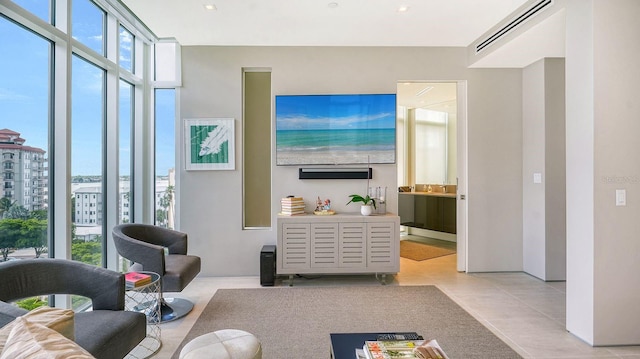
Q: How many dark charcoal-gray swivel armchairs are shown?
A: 2